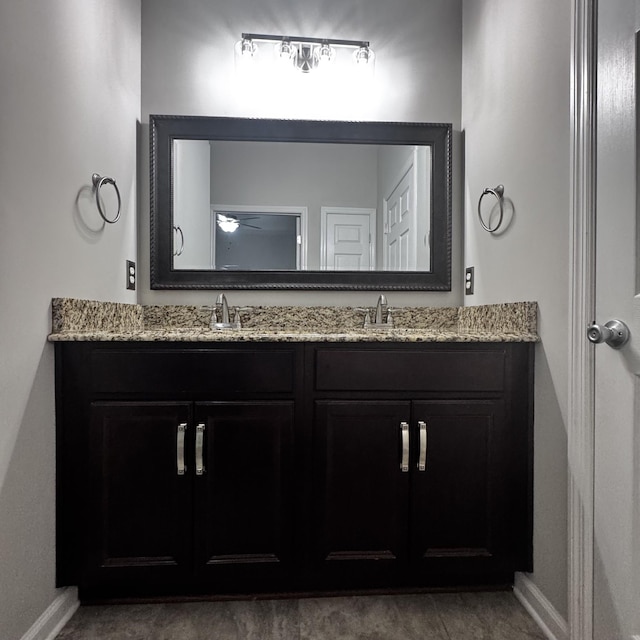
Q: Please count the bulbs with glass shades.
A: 4